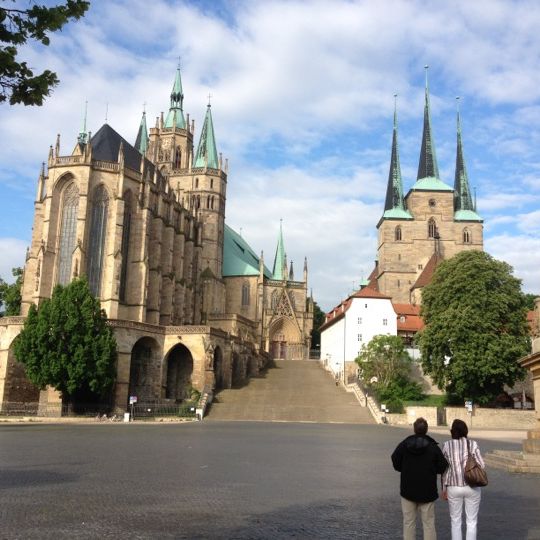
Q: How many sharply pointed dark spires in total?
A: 3